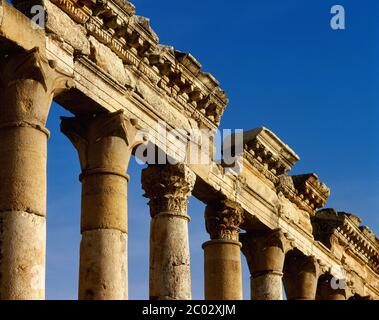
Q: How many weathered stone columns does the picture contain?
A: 7